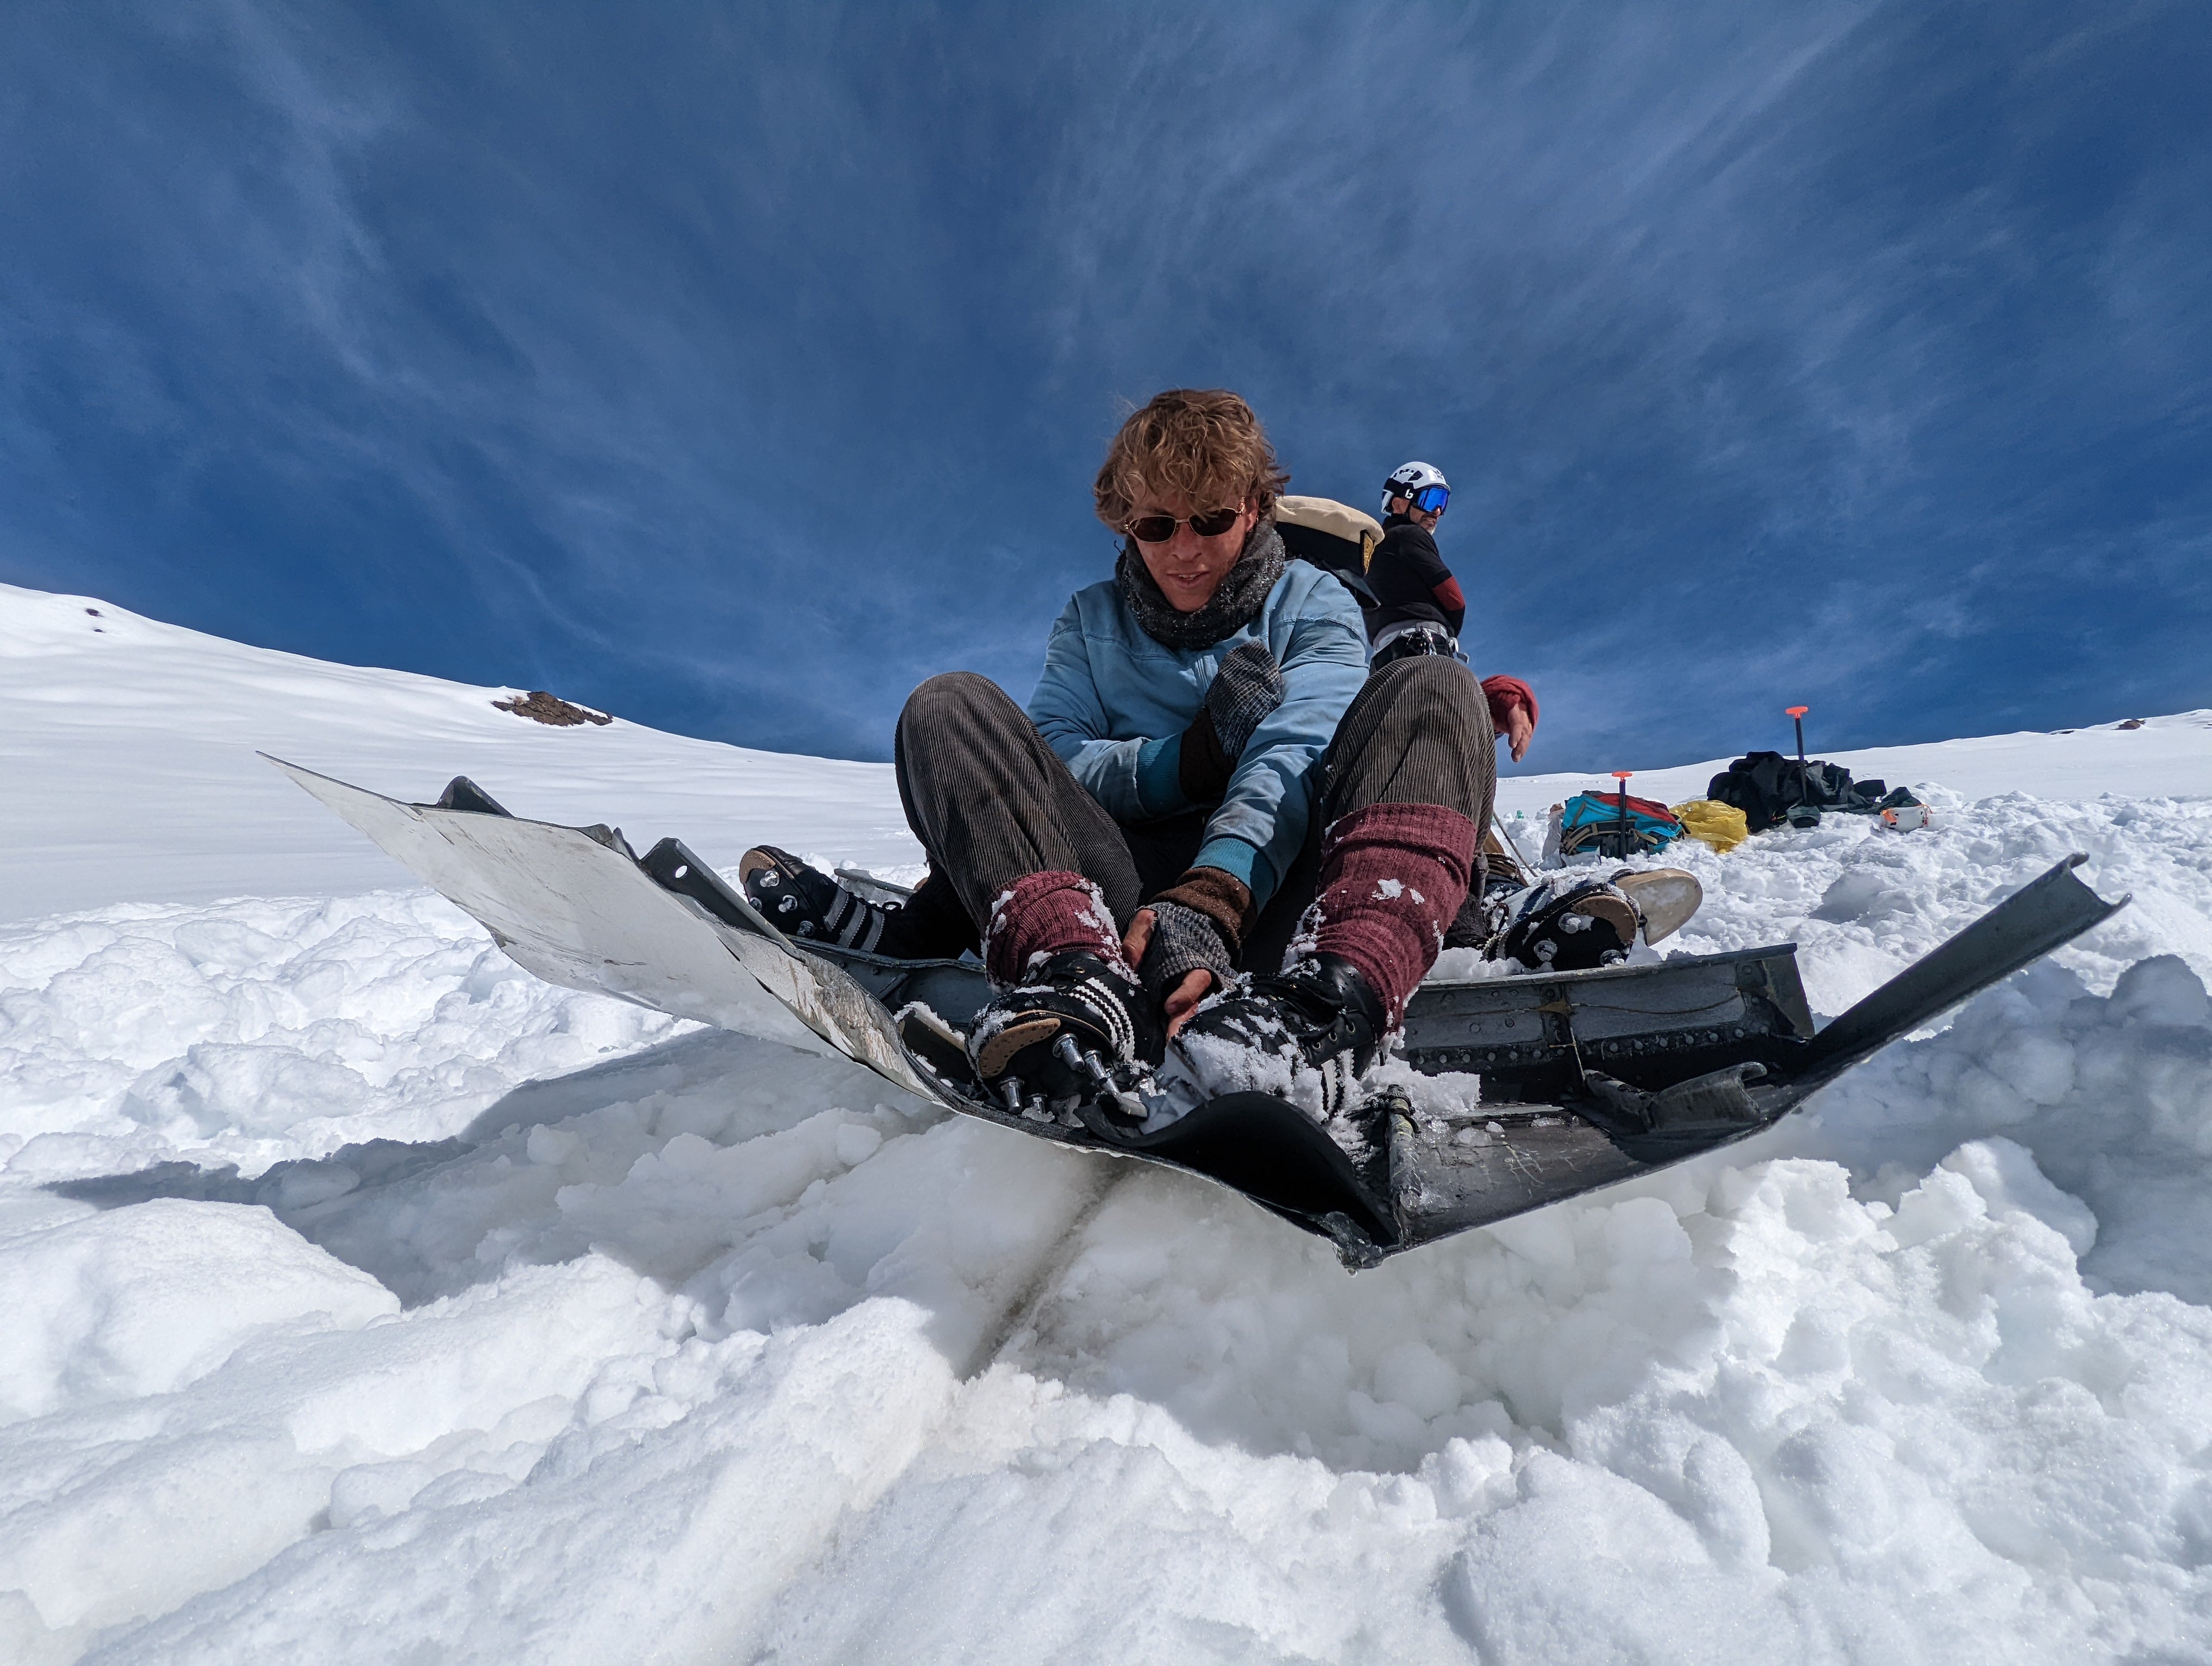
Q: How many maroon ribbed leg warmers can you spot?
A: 2